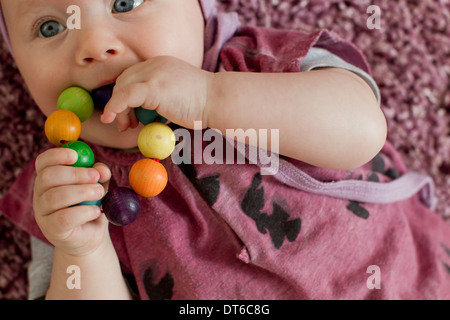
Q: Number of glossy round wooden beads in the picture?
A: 9